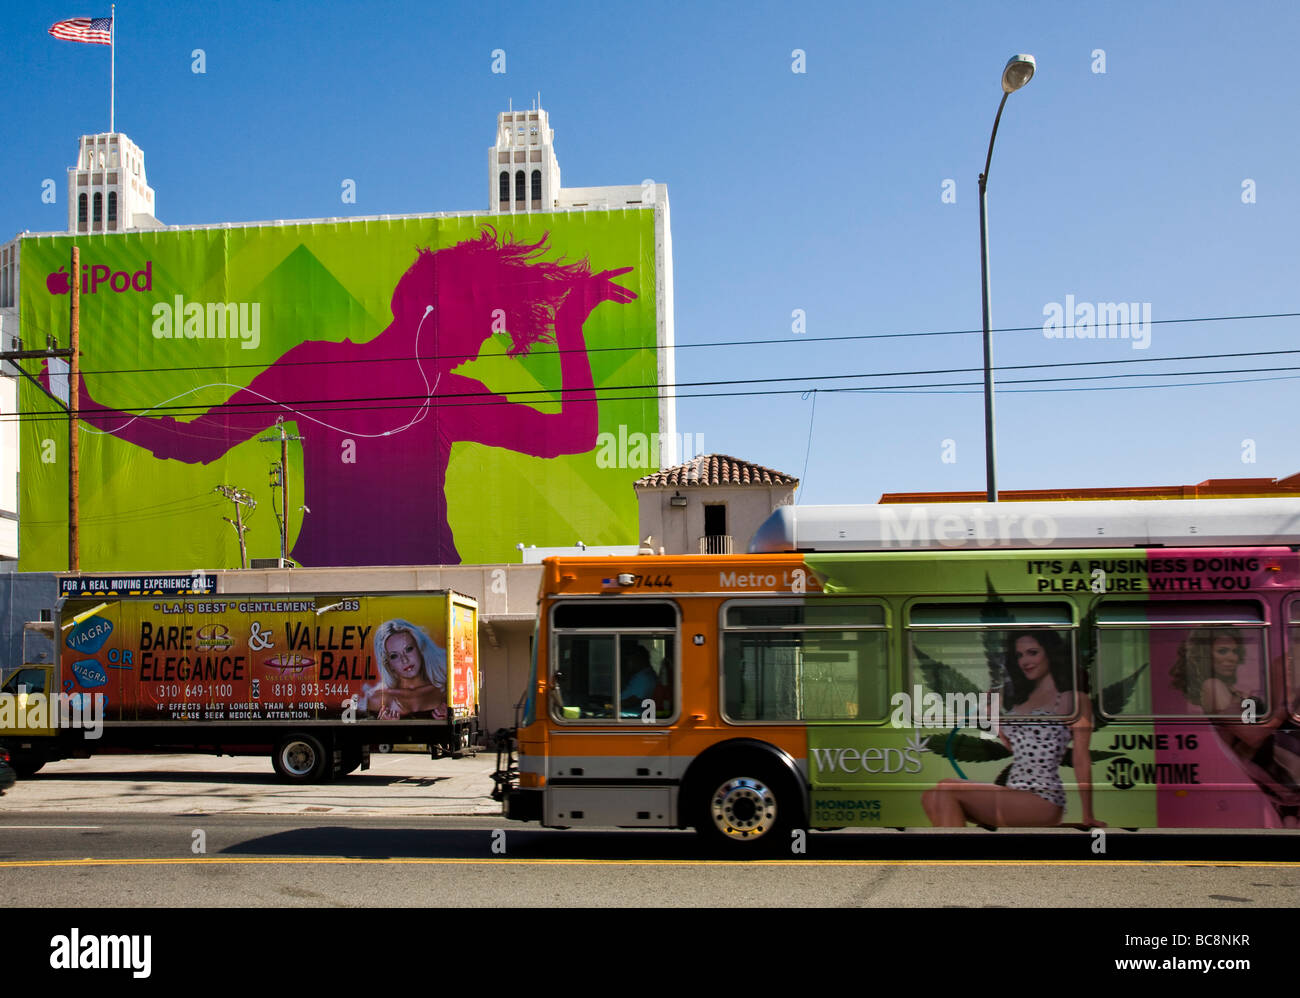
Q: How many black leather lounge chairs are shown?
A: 0